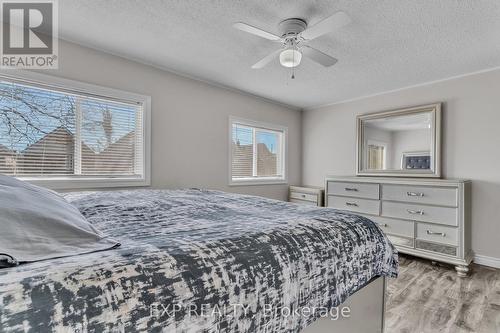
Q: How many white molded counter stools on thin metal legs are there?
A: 0